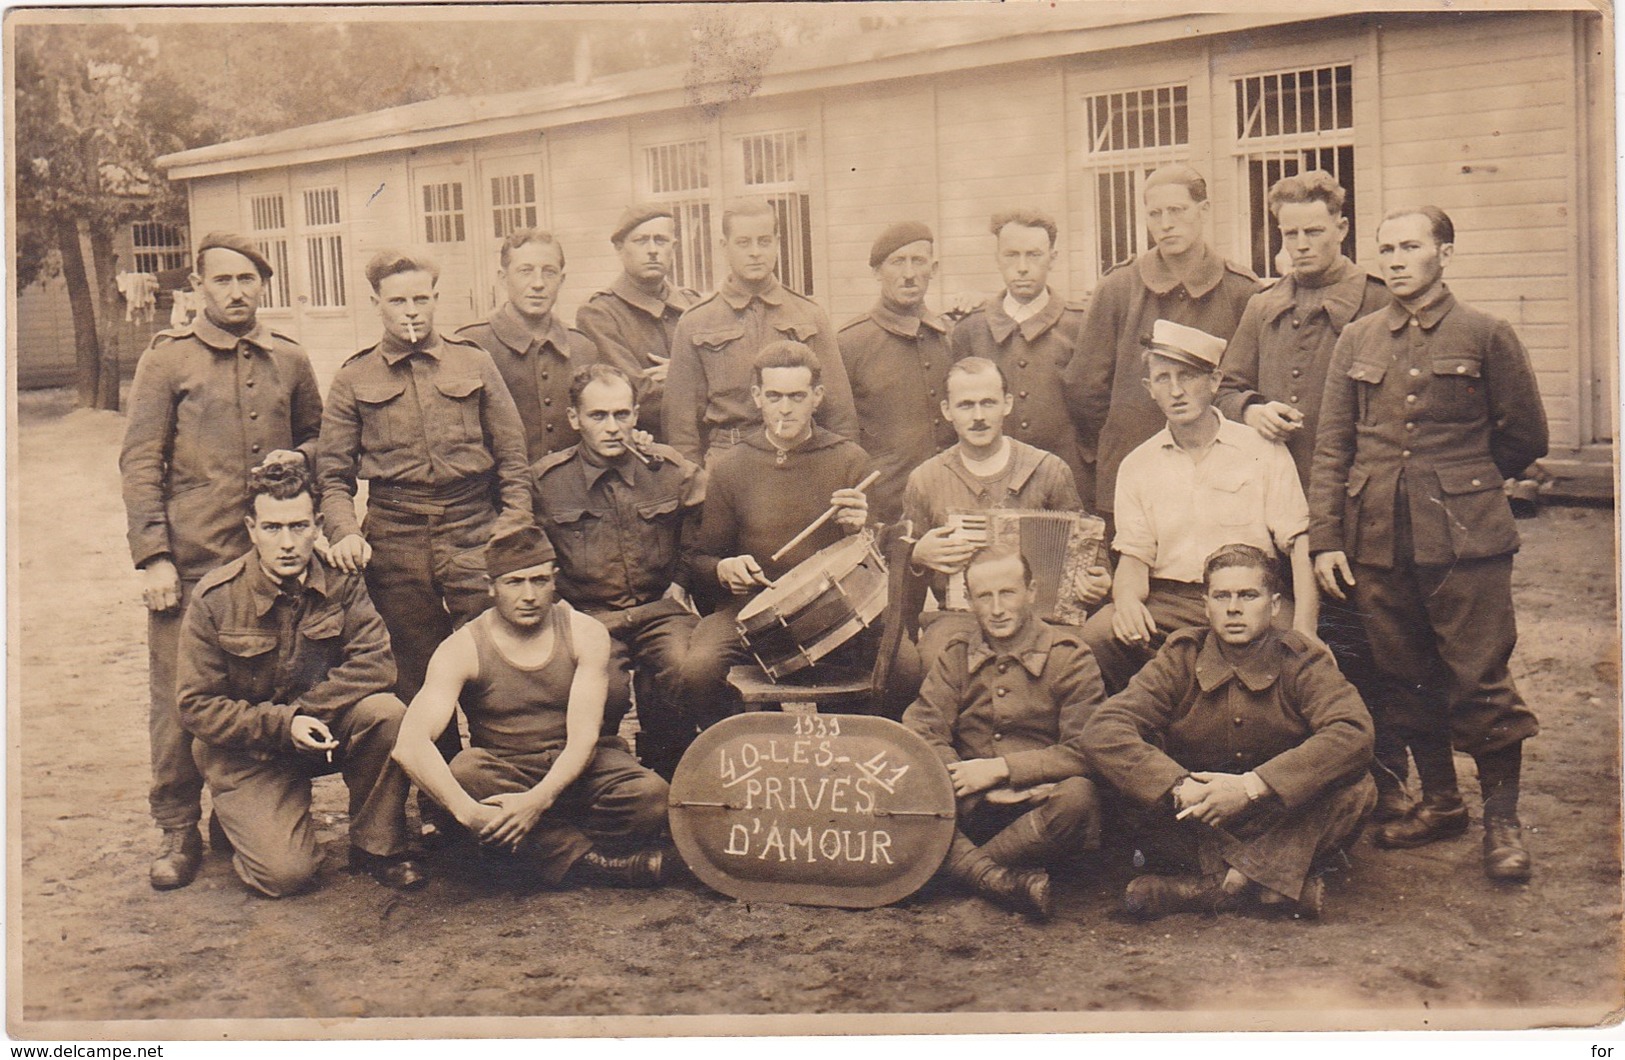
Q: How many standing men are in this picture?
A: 10